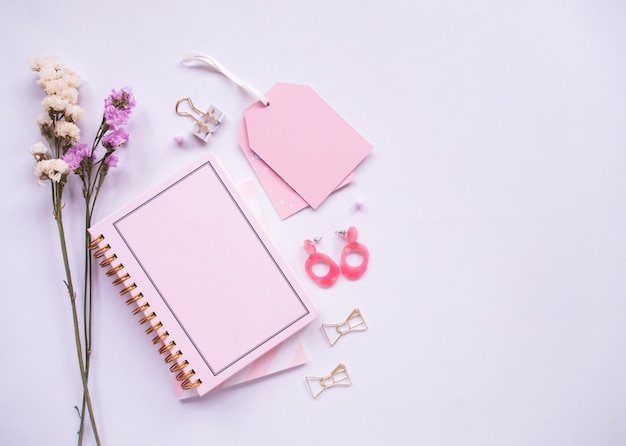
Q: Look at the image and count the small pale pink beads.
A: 2